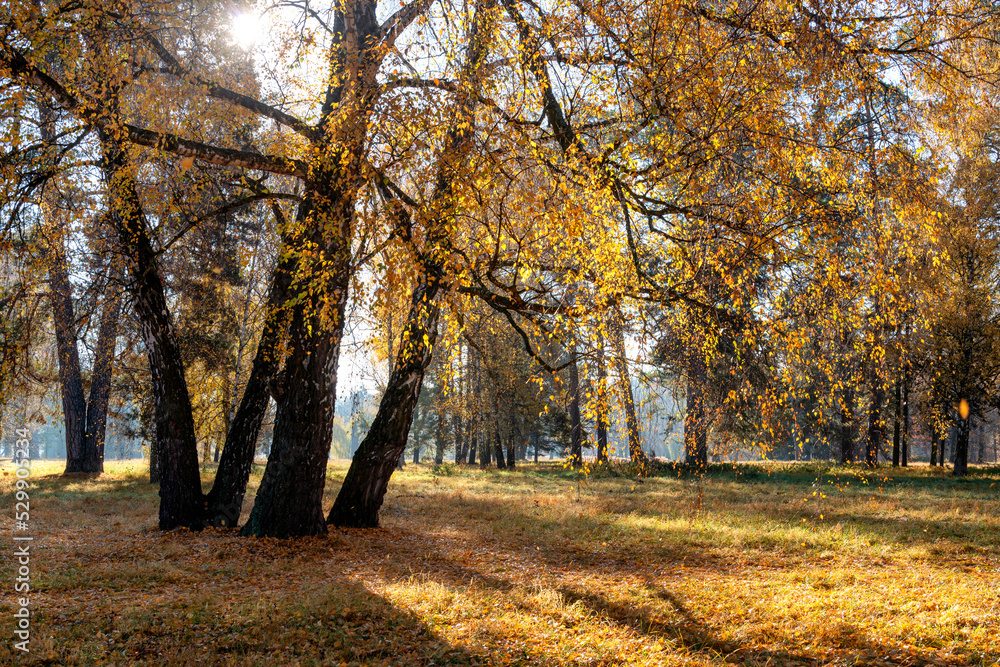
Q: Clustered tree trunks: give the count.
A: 4